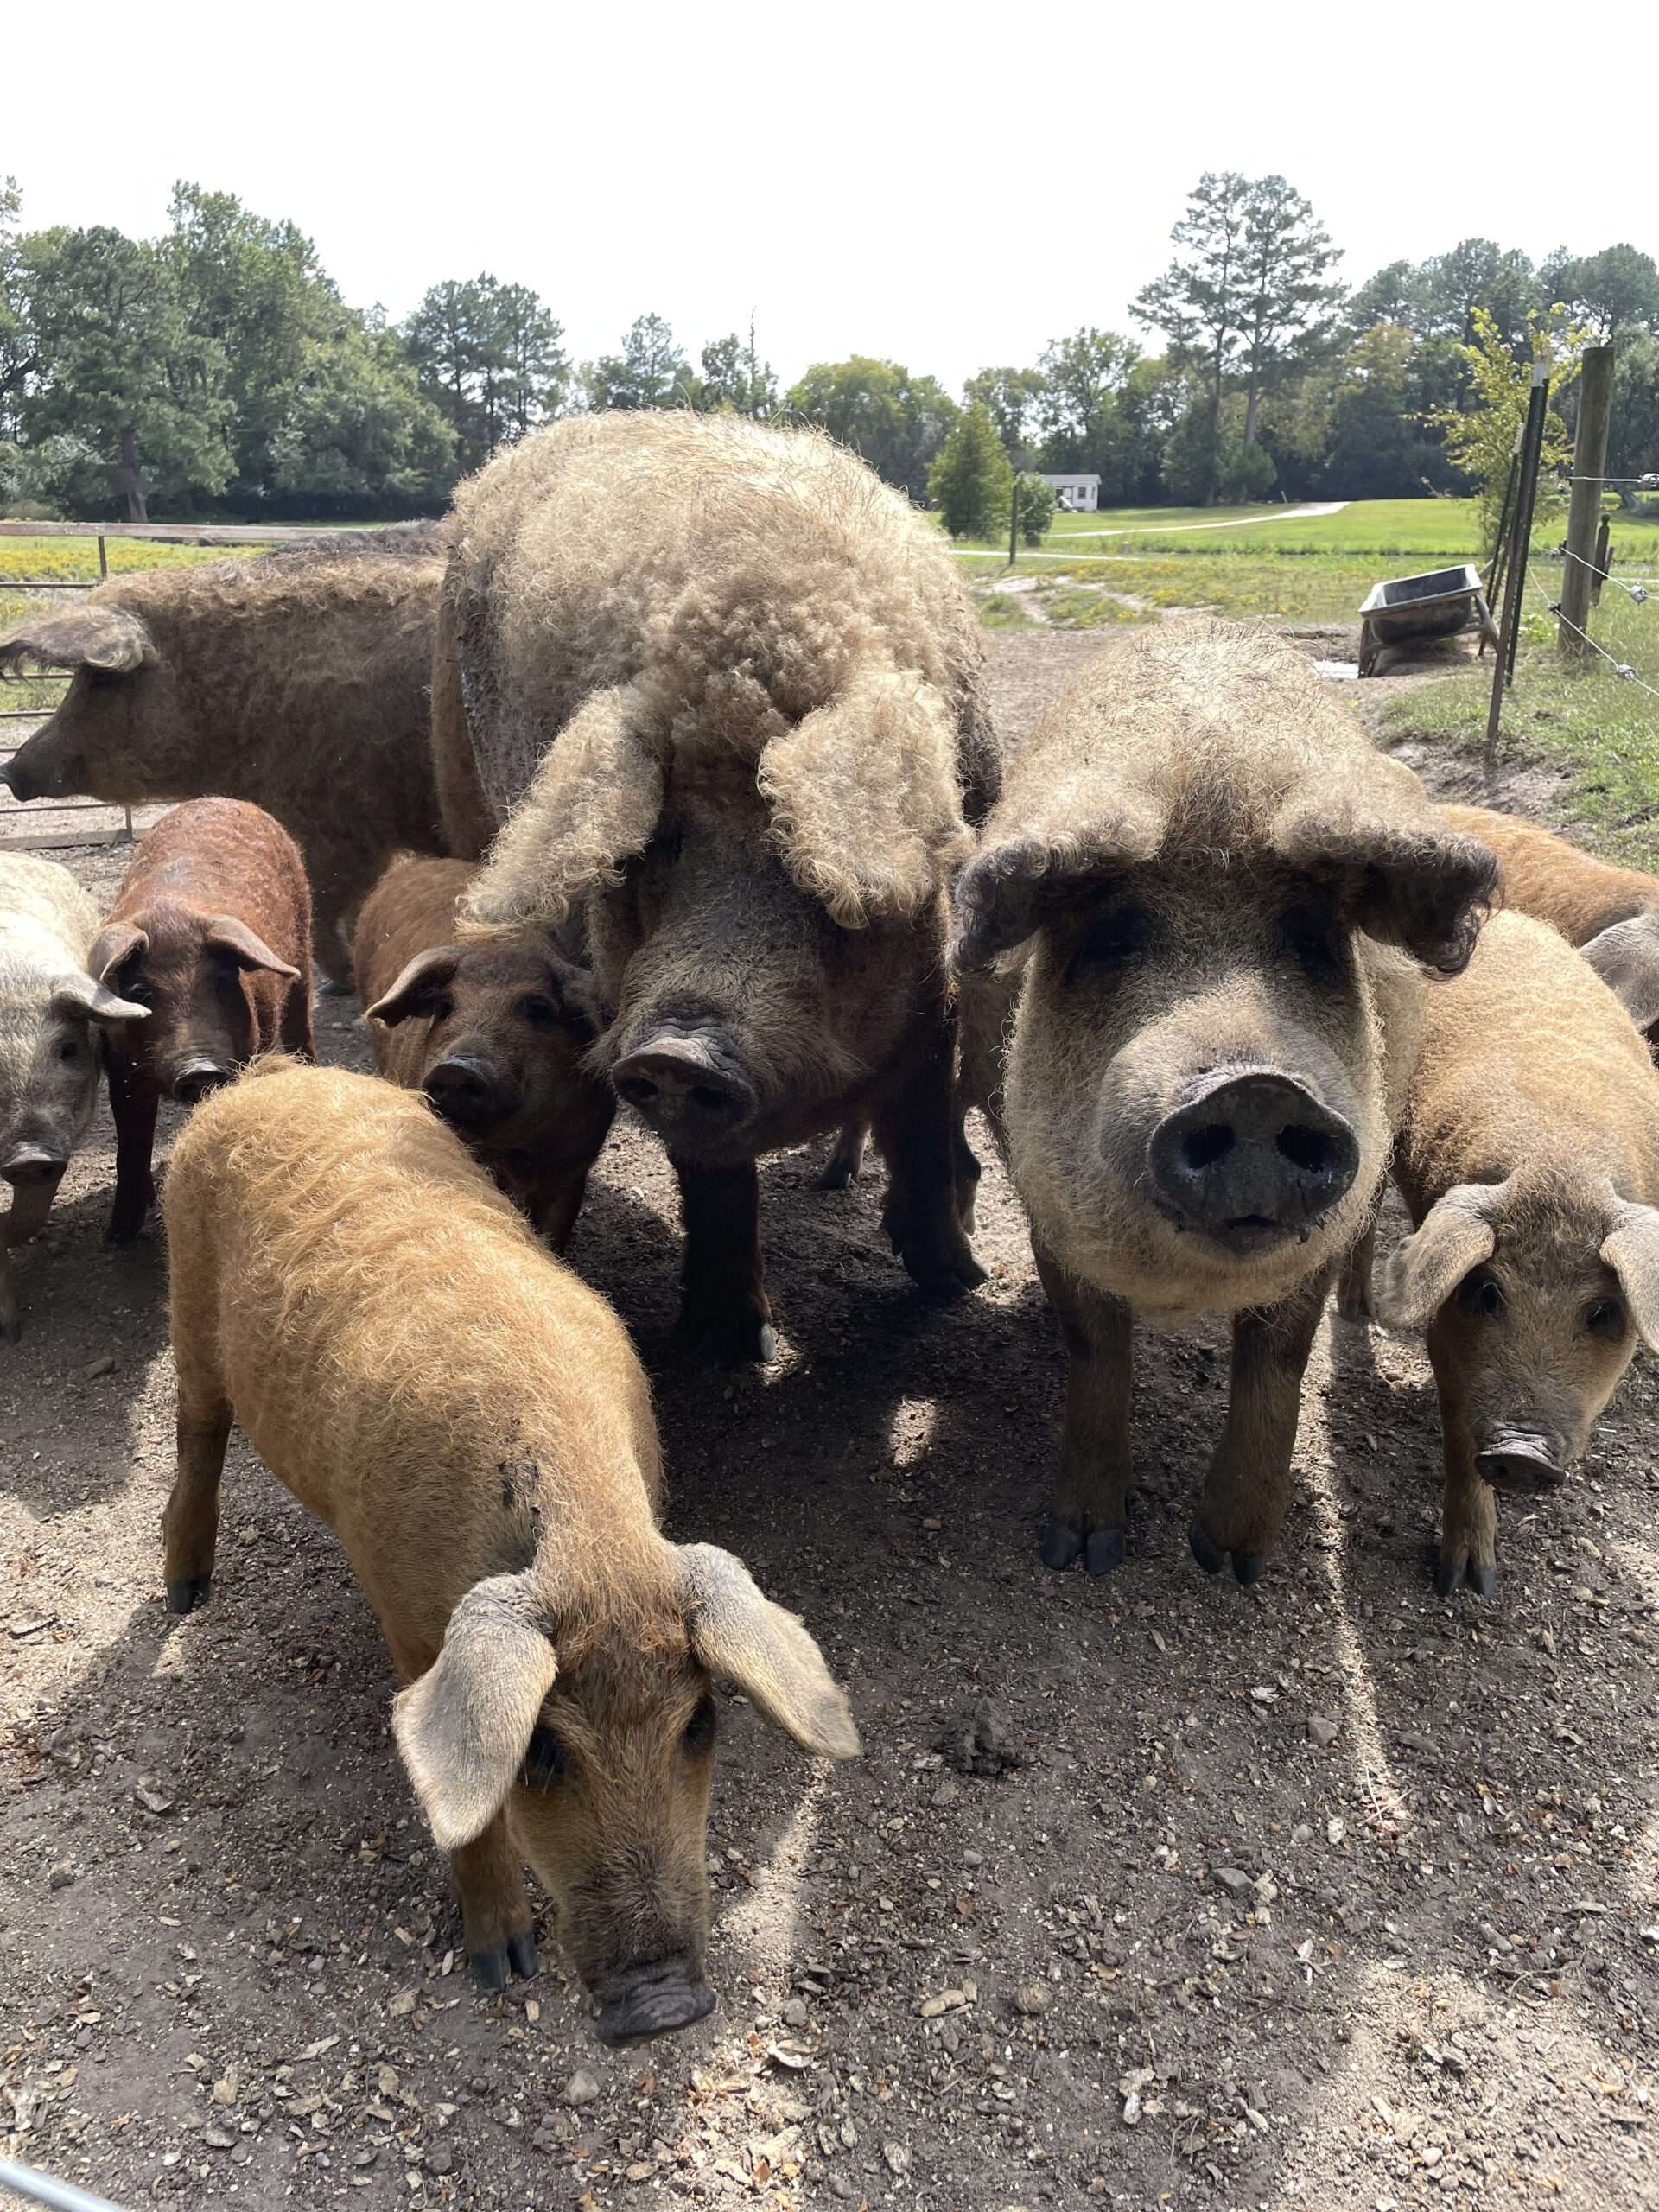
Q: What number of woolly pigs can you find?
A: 9